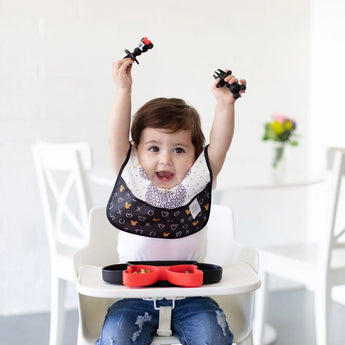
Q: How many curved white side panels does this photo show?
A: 2